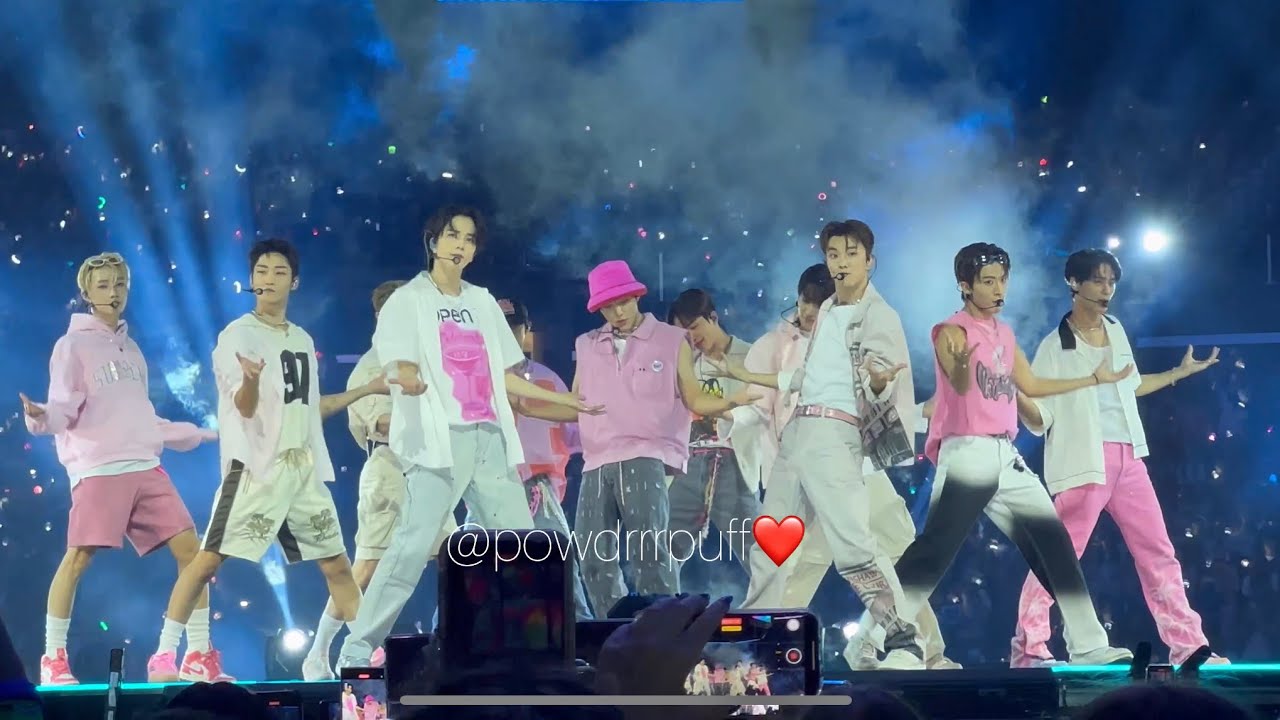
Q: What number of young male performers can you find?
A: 11